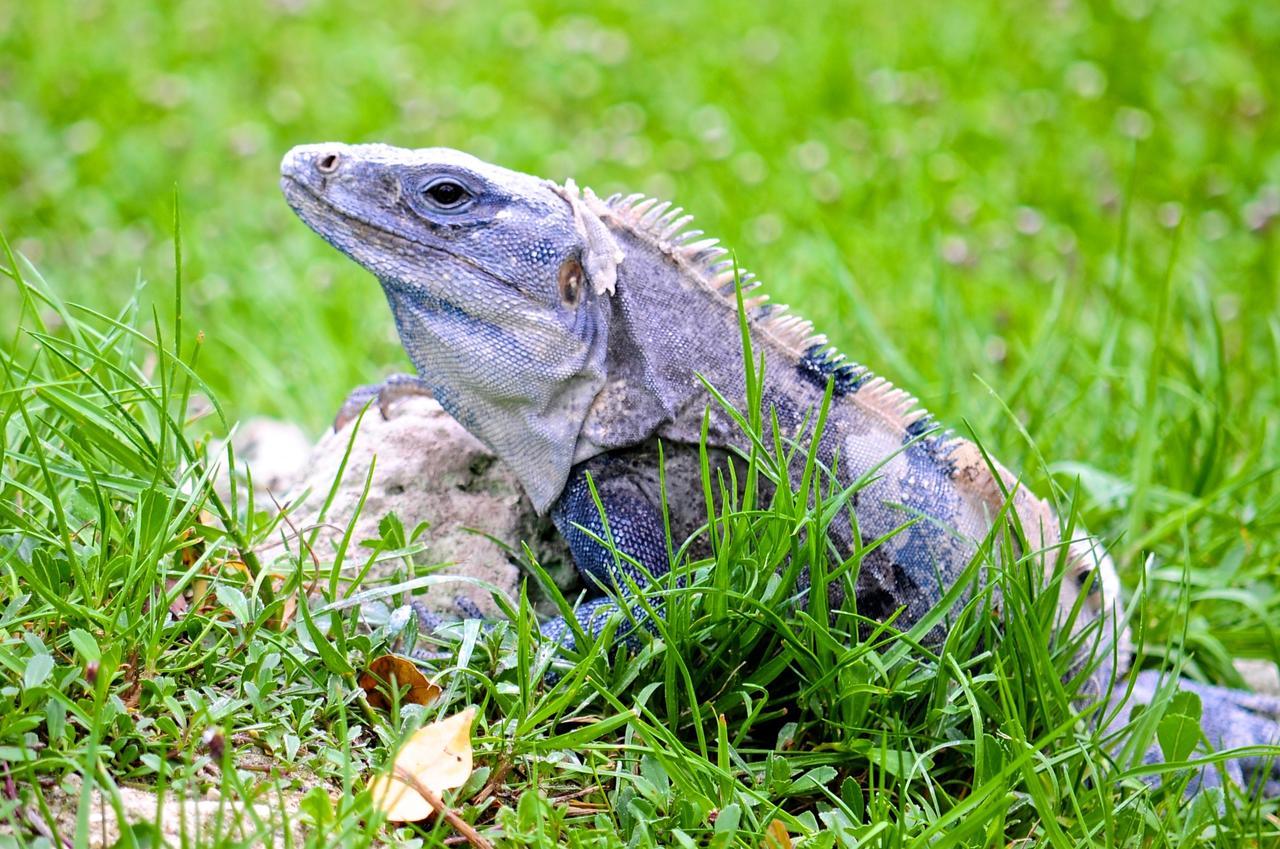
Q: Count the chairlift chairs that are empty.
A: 0